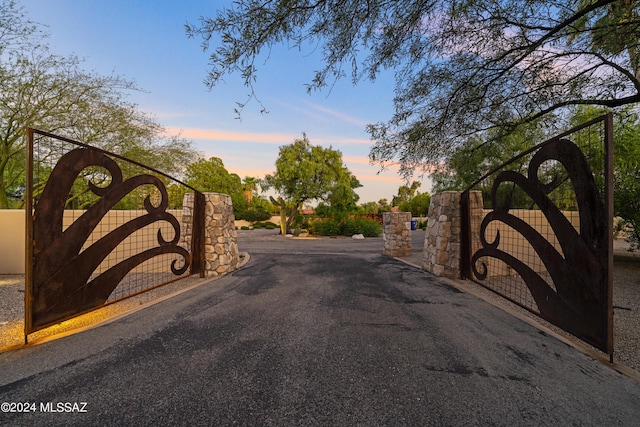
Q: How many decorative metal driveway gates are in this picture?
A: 2